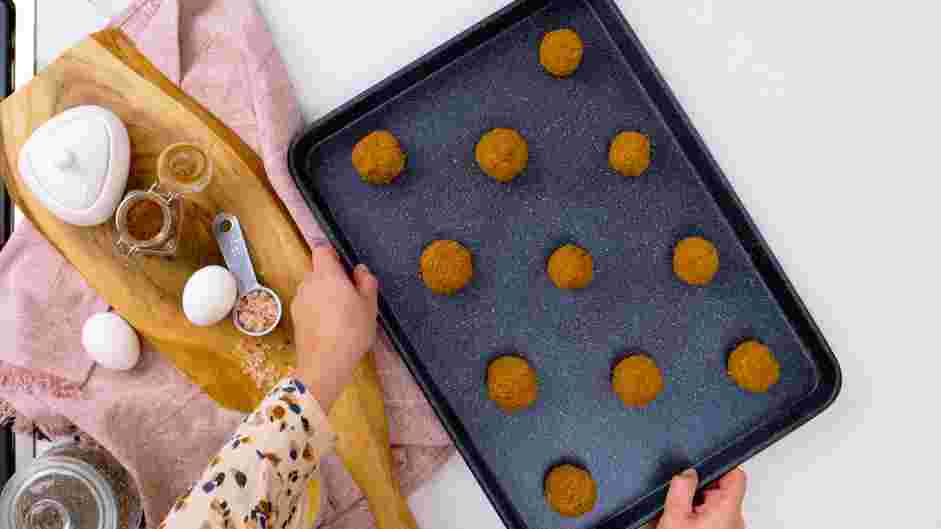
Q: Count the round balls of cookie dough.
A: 11